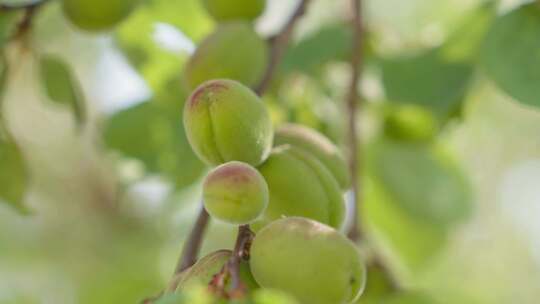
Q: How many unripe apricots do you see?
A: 9